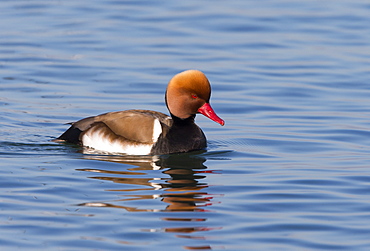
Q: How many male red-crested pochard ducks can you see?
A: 1